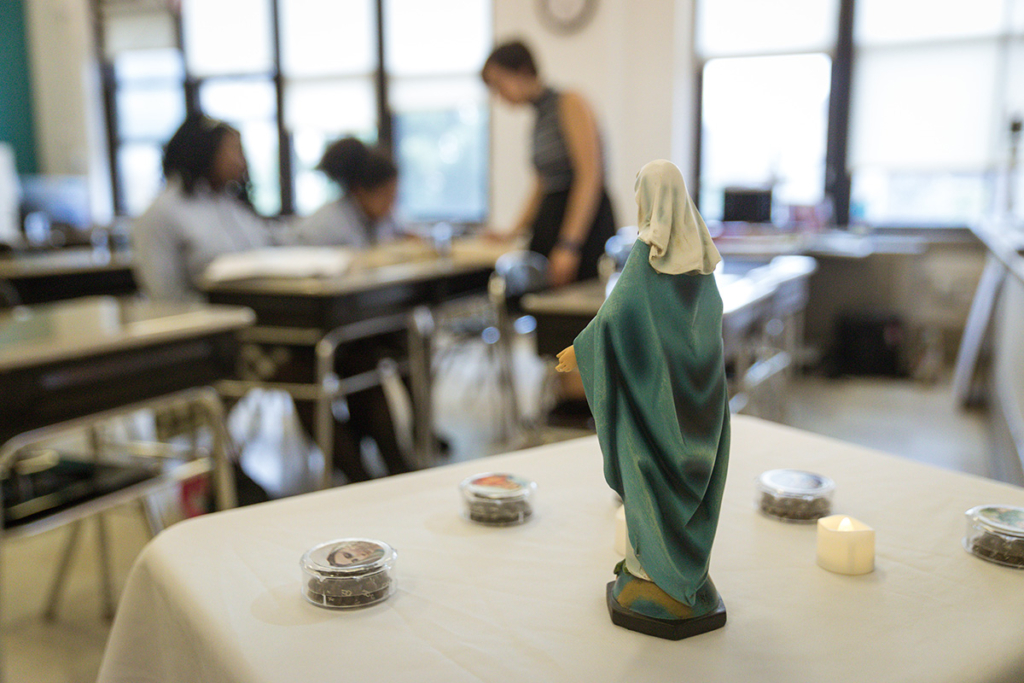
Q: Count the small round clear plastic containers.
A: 4